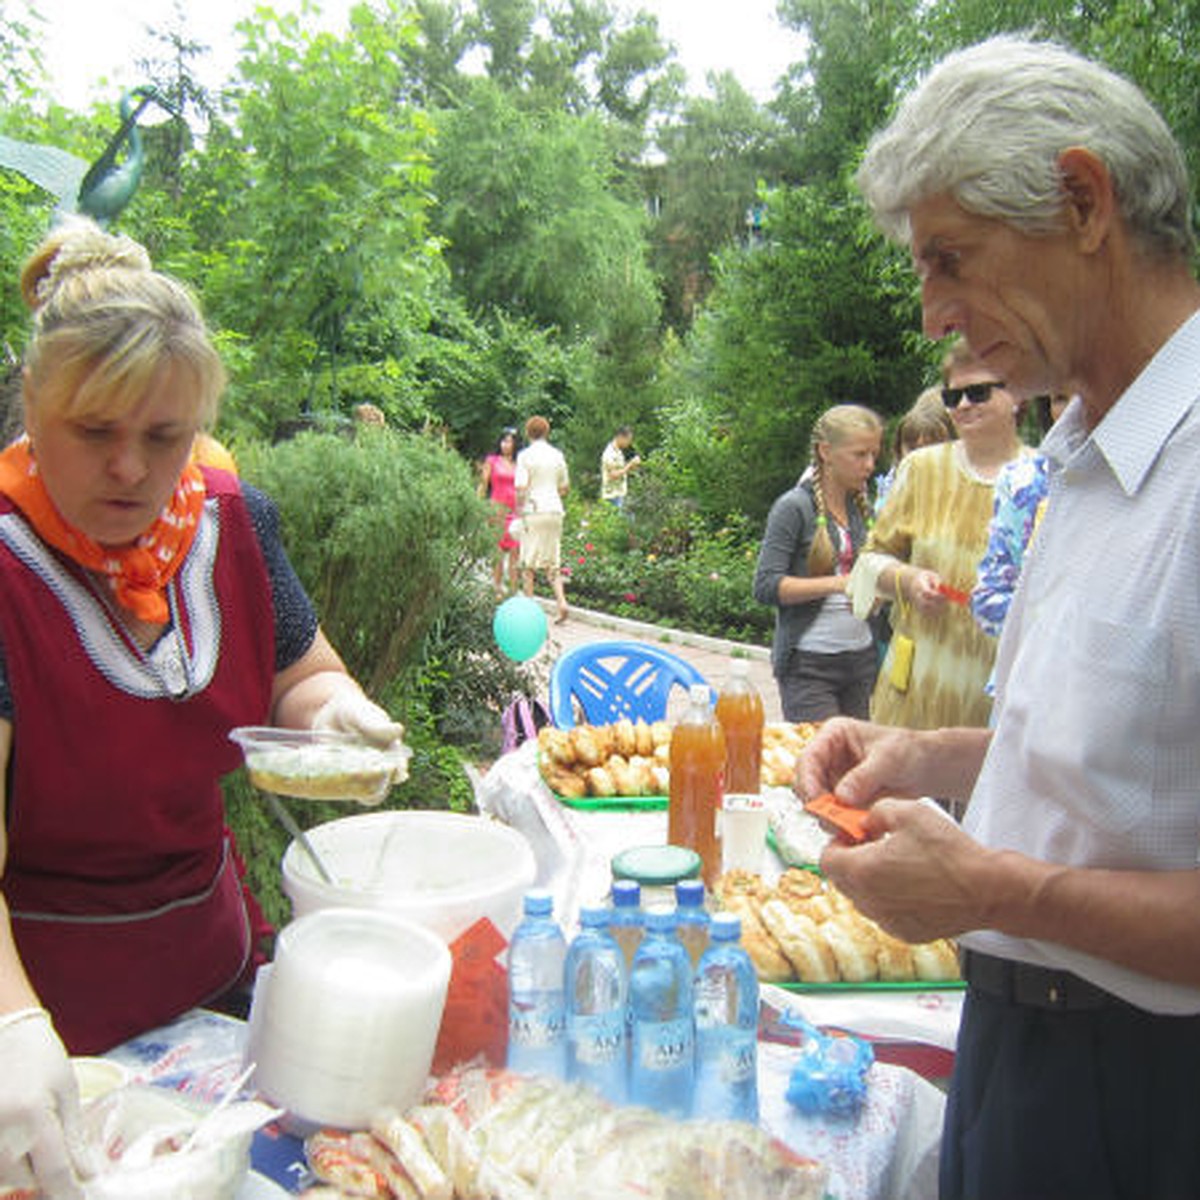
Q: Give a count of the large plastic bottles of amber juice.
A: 2